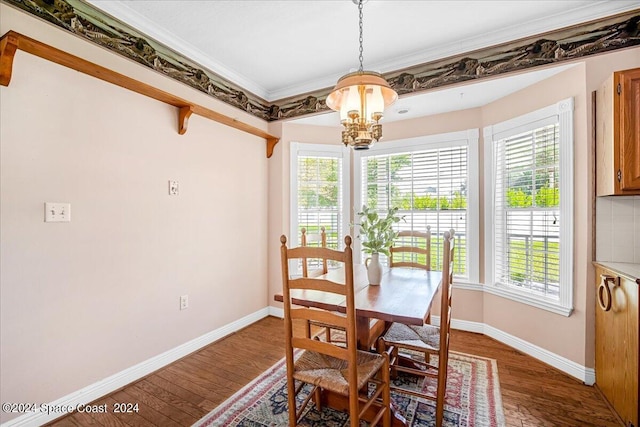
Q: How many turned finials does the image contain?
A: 7